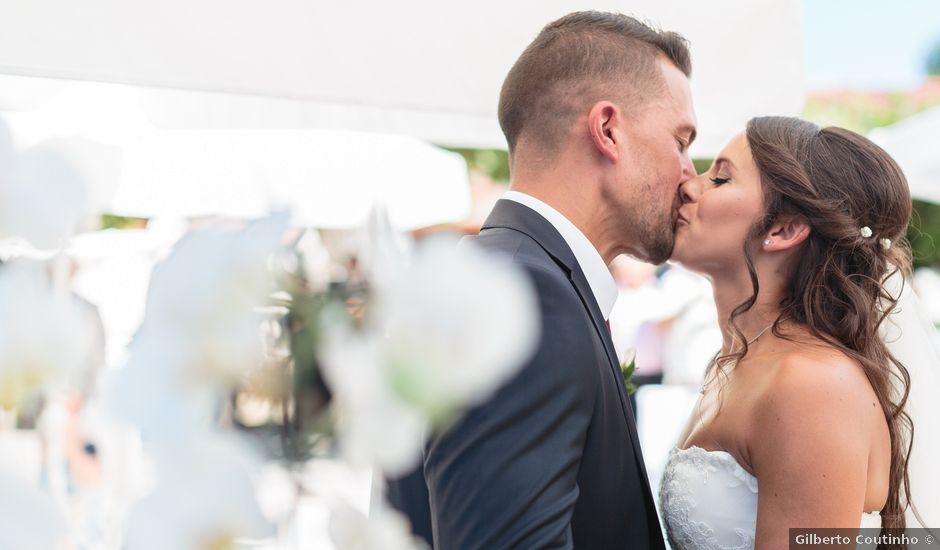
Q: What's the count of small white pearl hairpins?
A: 2